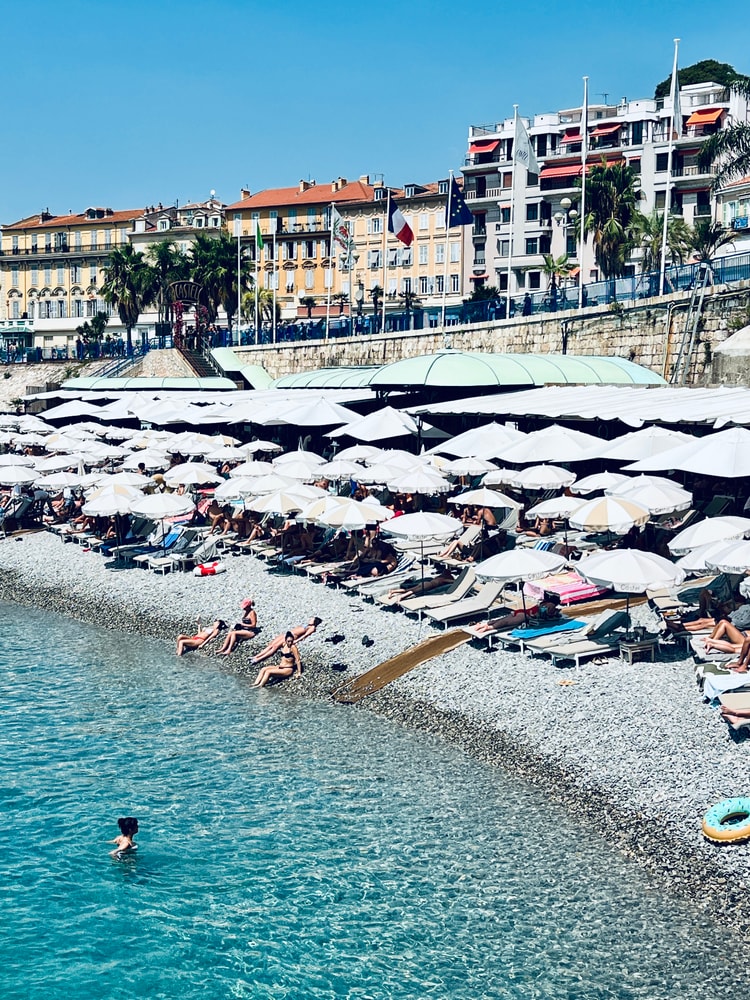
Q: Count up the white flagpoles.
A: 9